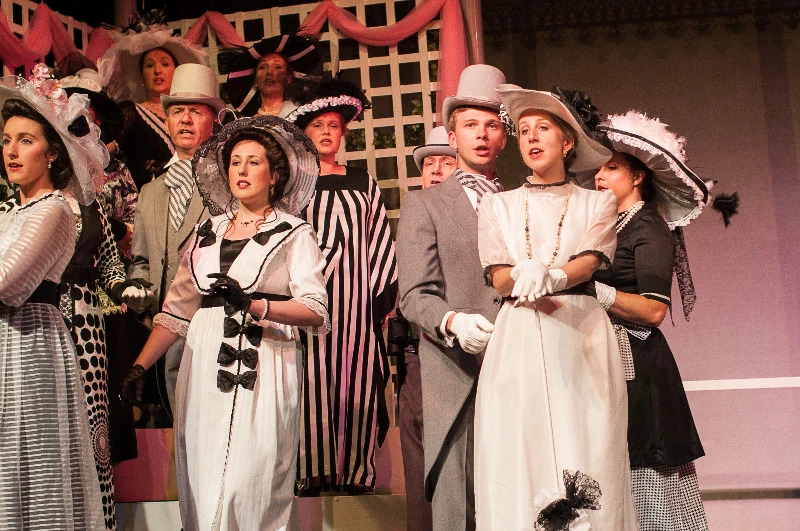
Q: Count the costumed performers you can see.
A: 12